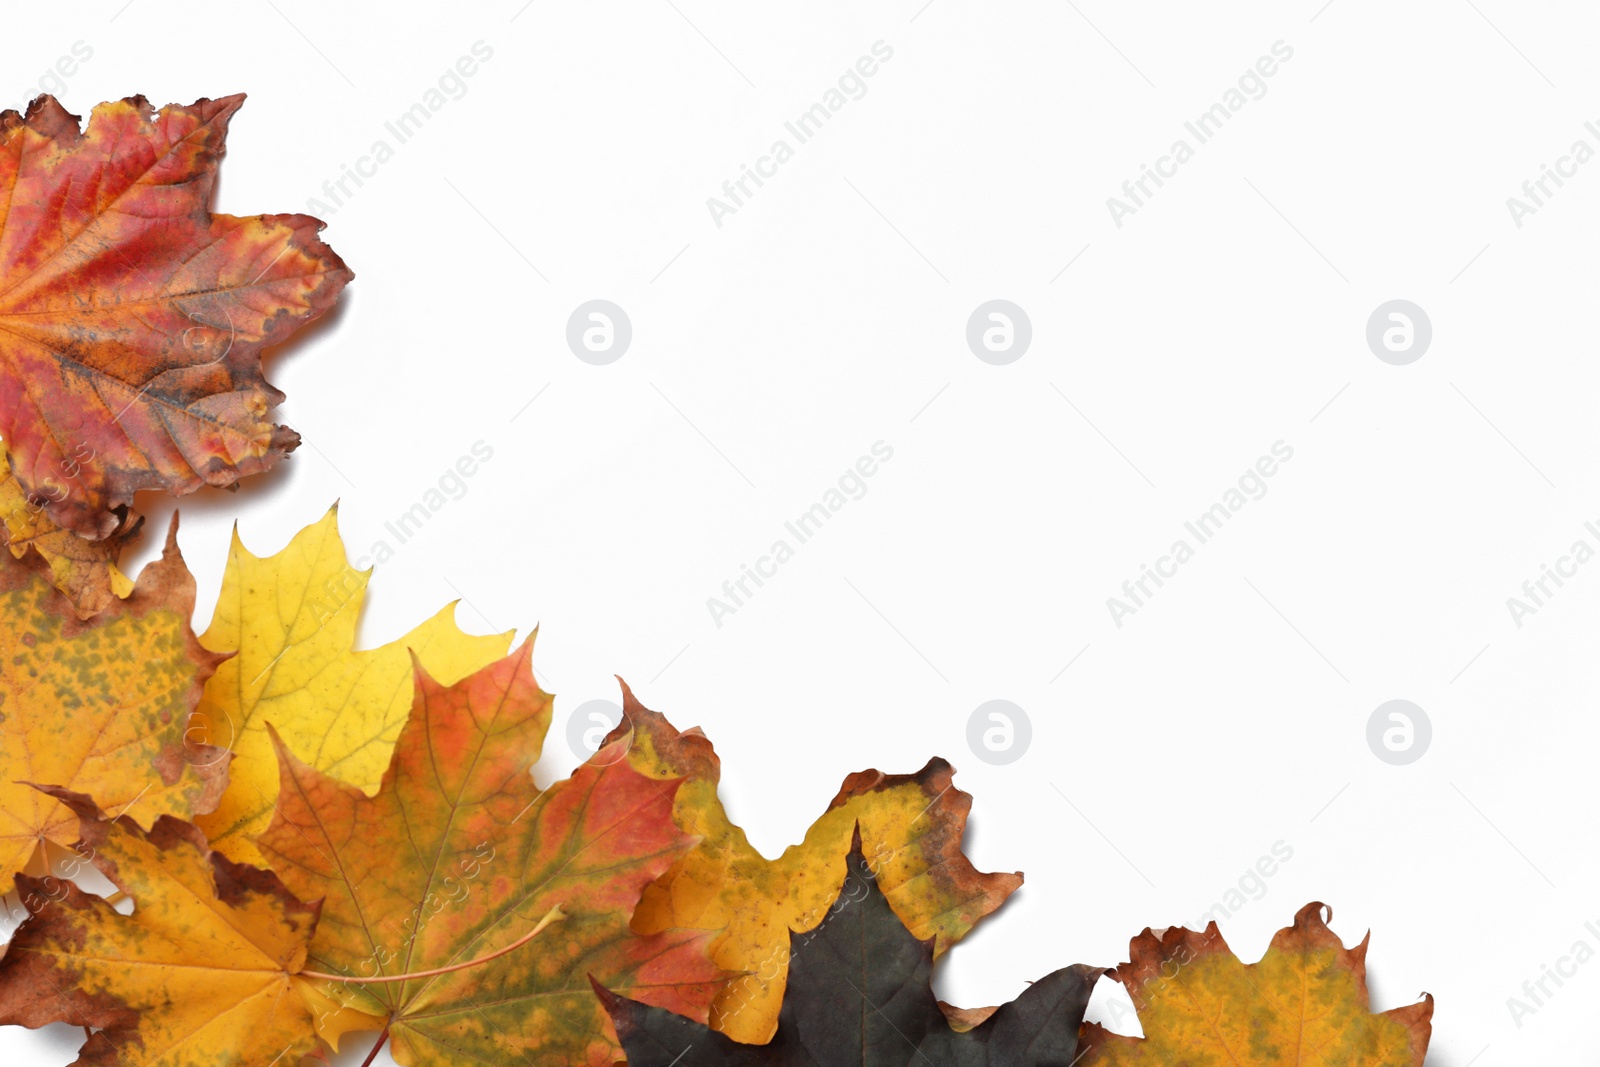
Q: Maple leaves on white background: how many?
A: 9